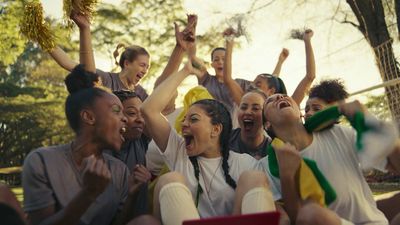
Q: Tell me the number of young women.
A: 9